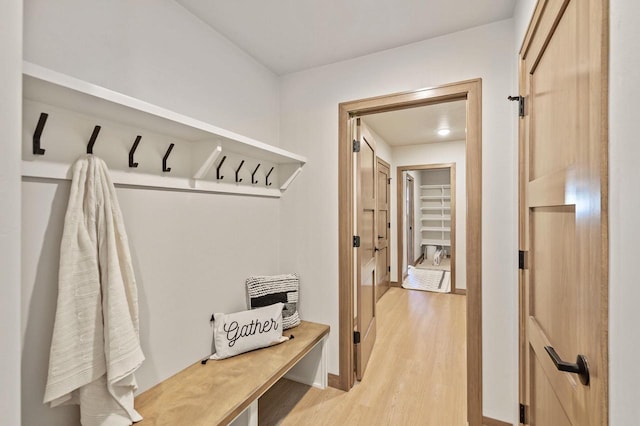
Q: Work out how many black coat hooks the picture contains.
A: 8